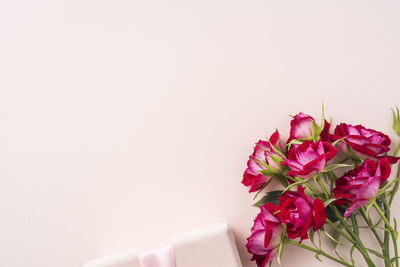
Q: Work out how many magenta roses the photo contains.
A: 7